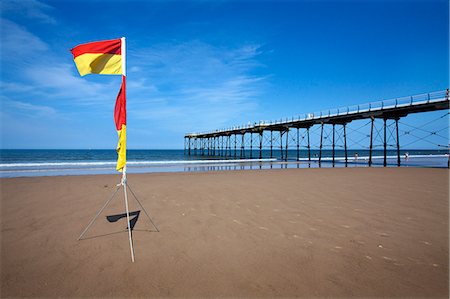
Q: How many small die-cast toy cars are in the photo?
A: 0